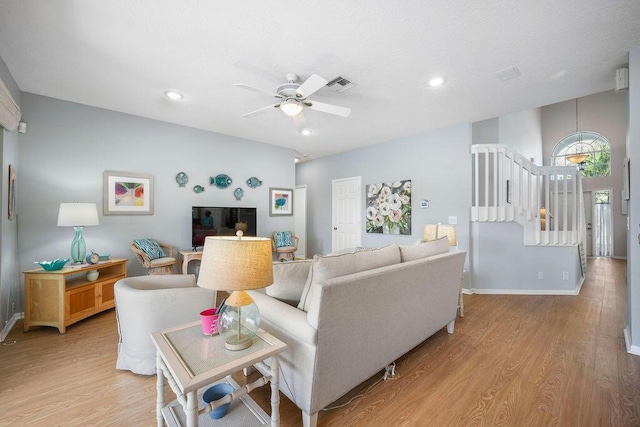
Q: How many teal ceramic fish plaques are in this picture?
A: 5